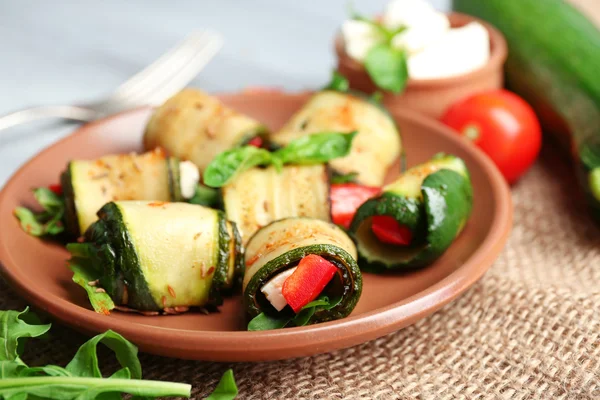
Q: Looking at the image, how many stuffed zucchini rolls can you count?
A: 7